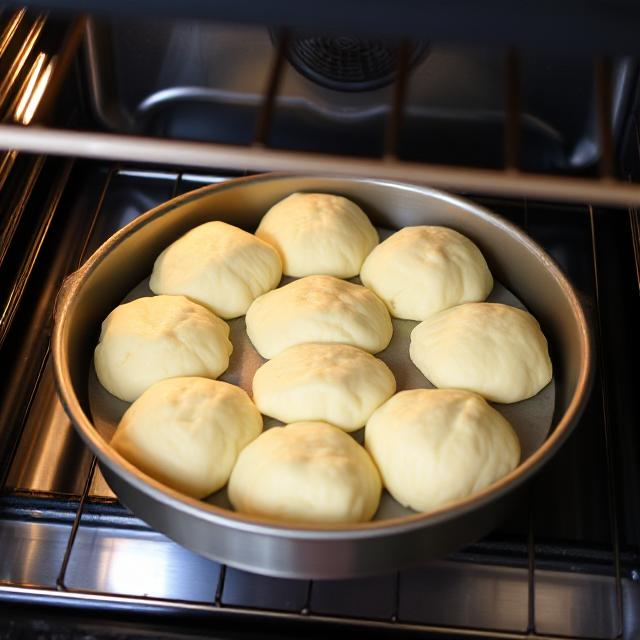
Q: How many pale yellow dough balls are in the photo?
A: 10